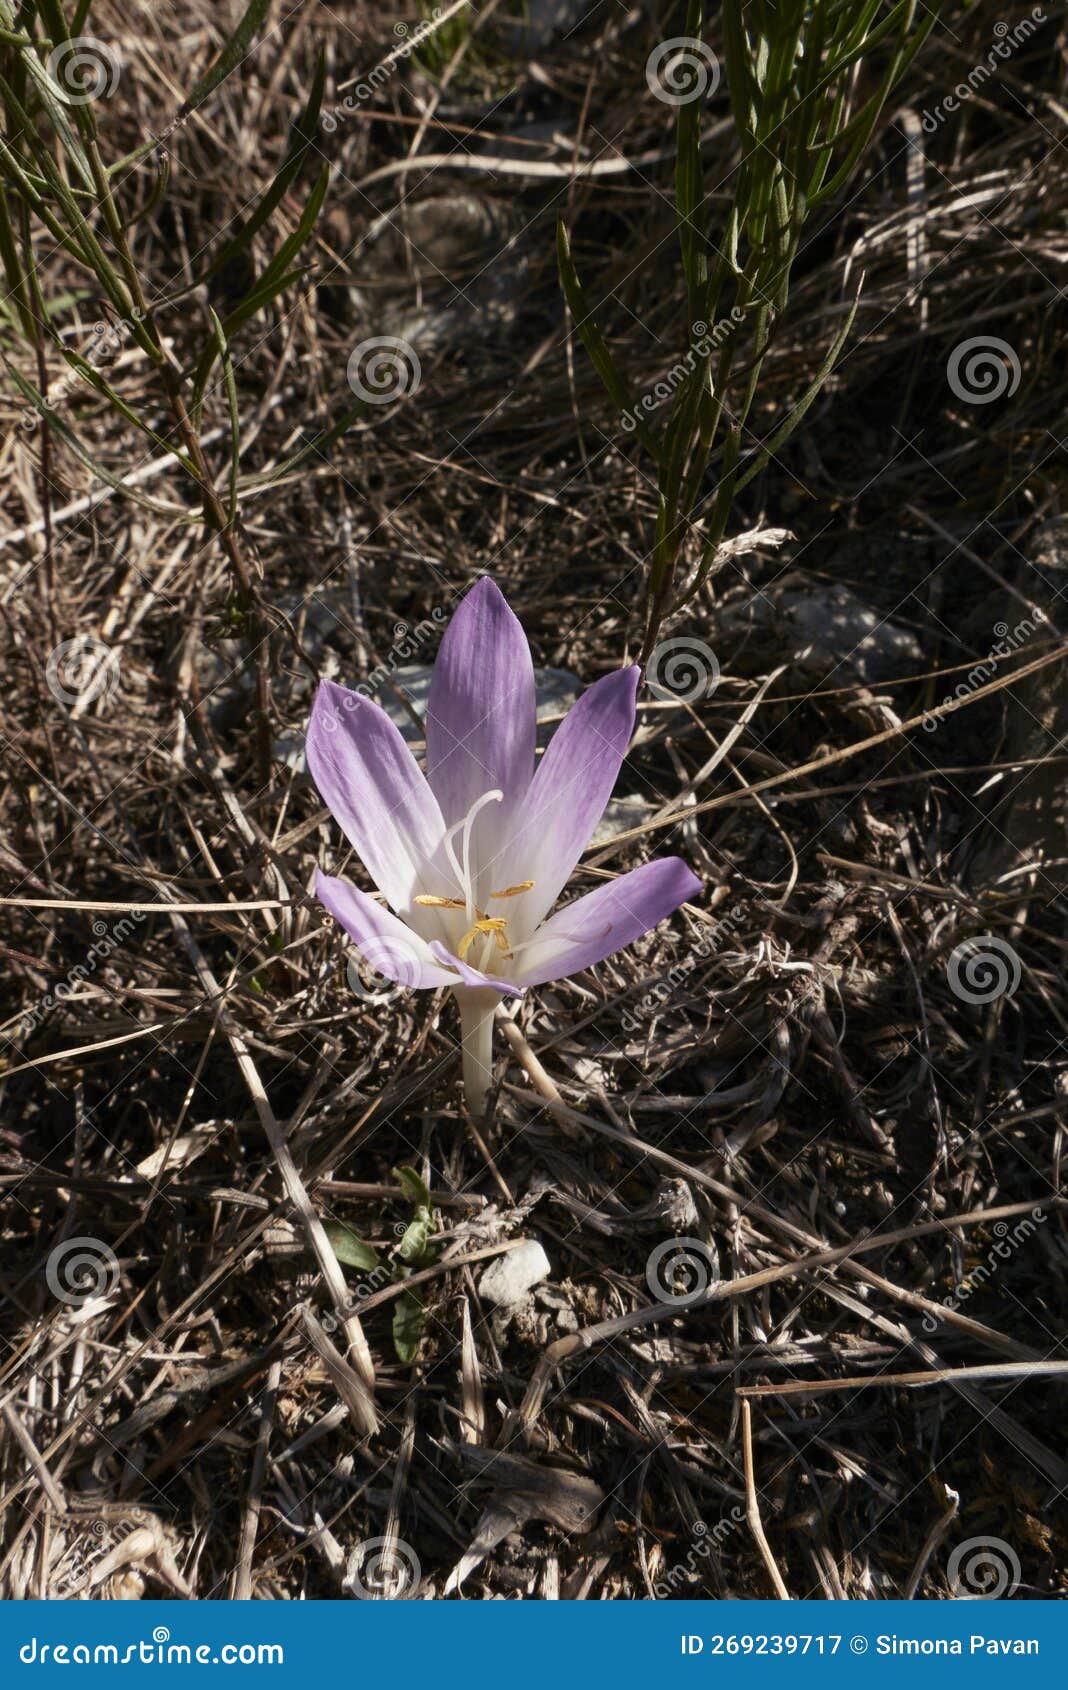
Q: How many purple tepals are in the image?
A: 6